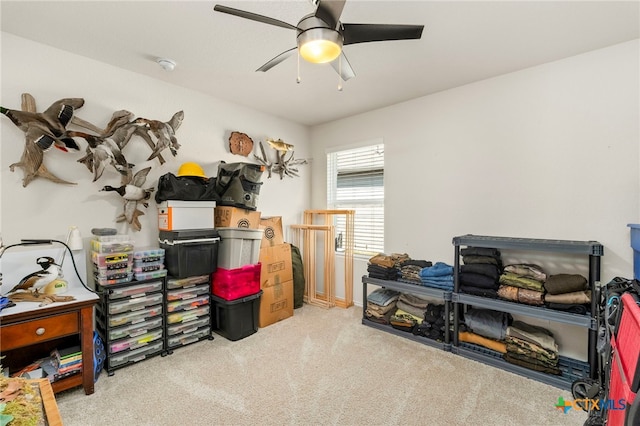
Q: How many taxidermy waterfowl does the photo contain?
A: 5